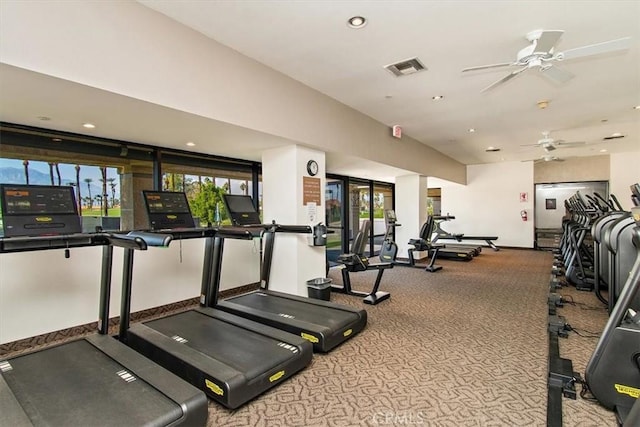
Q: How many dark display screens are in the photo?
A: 3